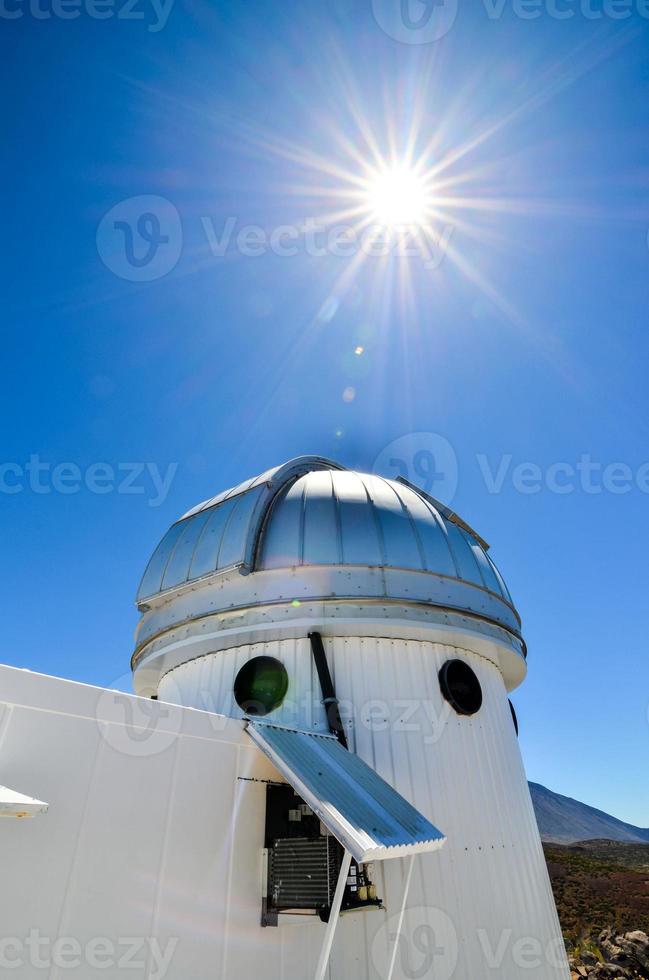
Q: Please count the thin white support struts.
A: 2